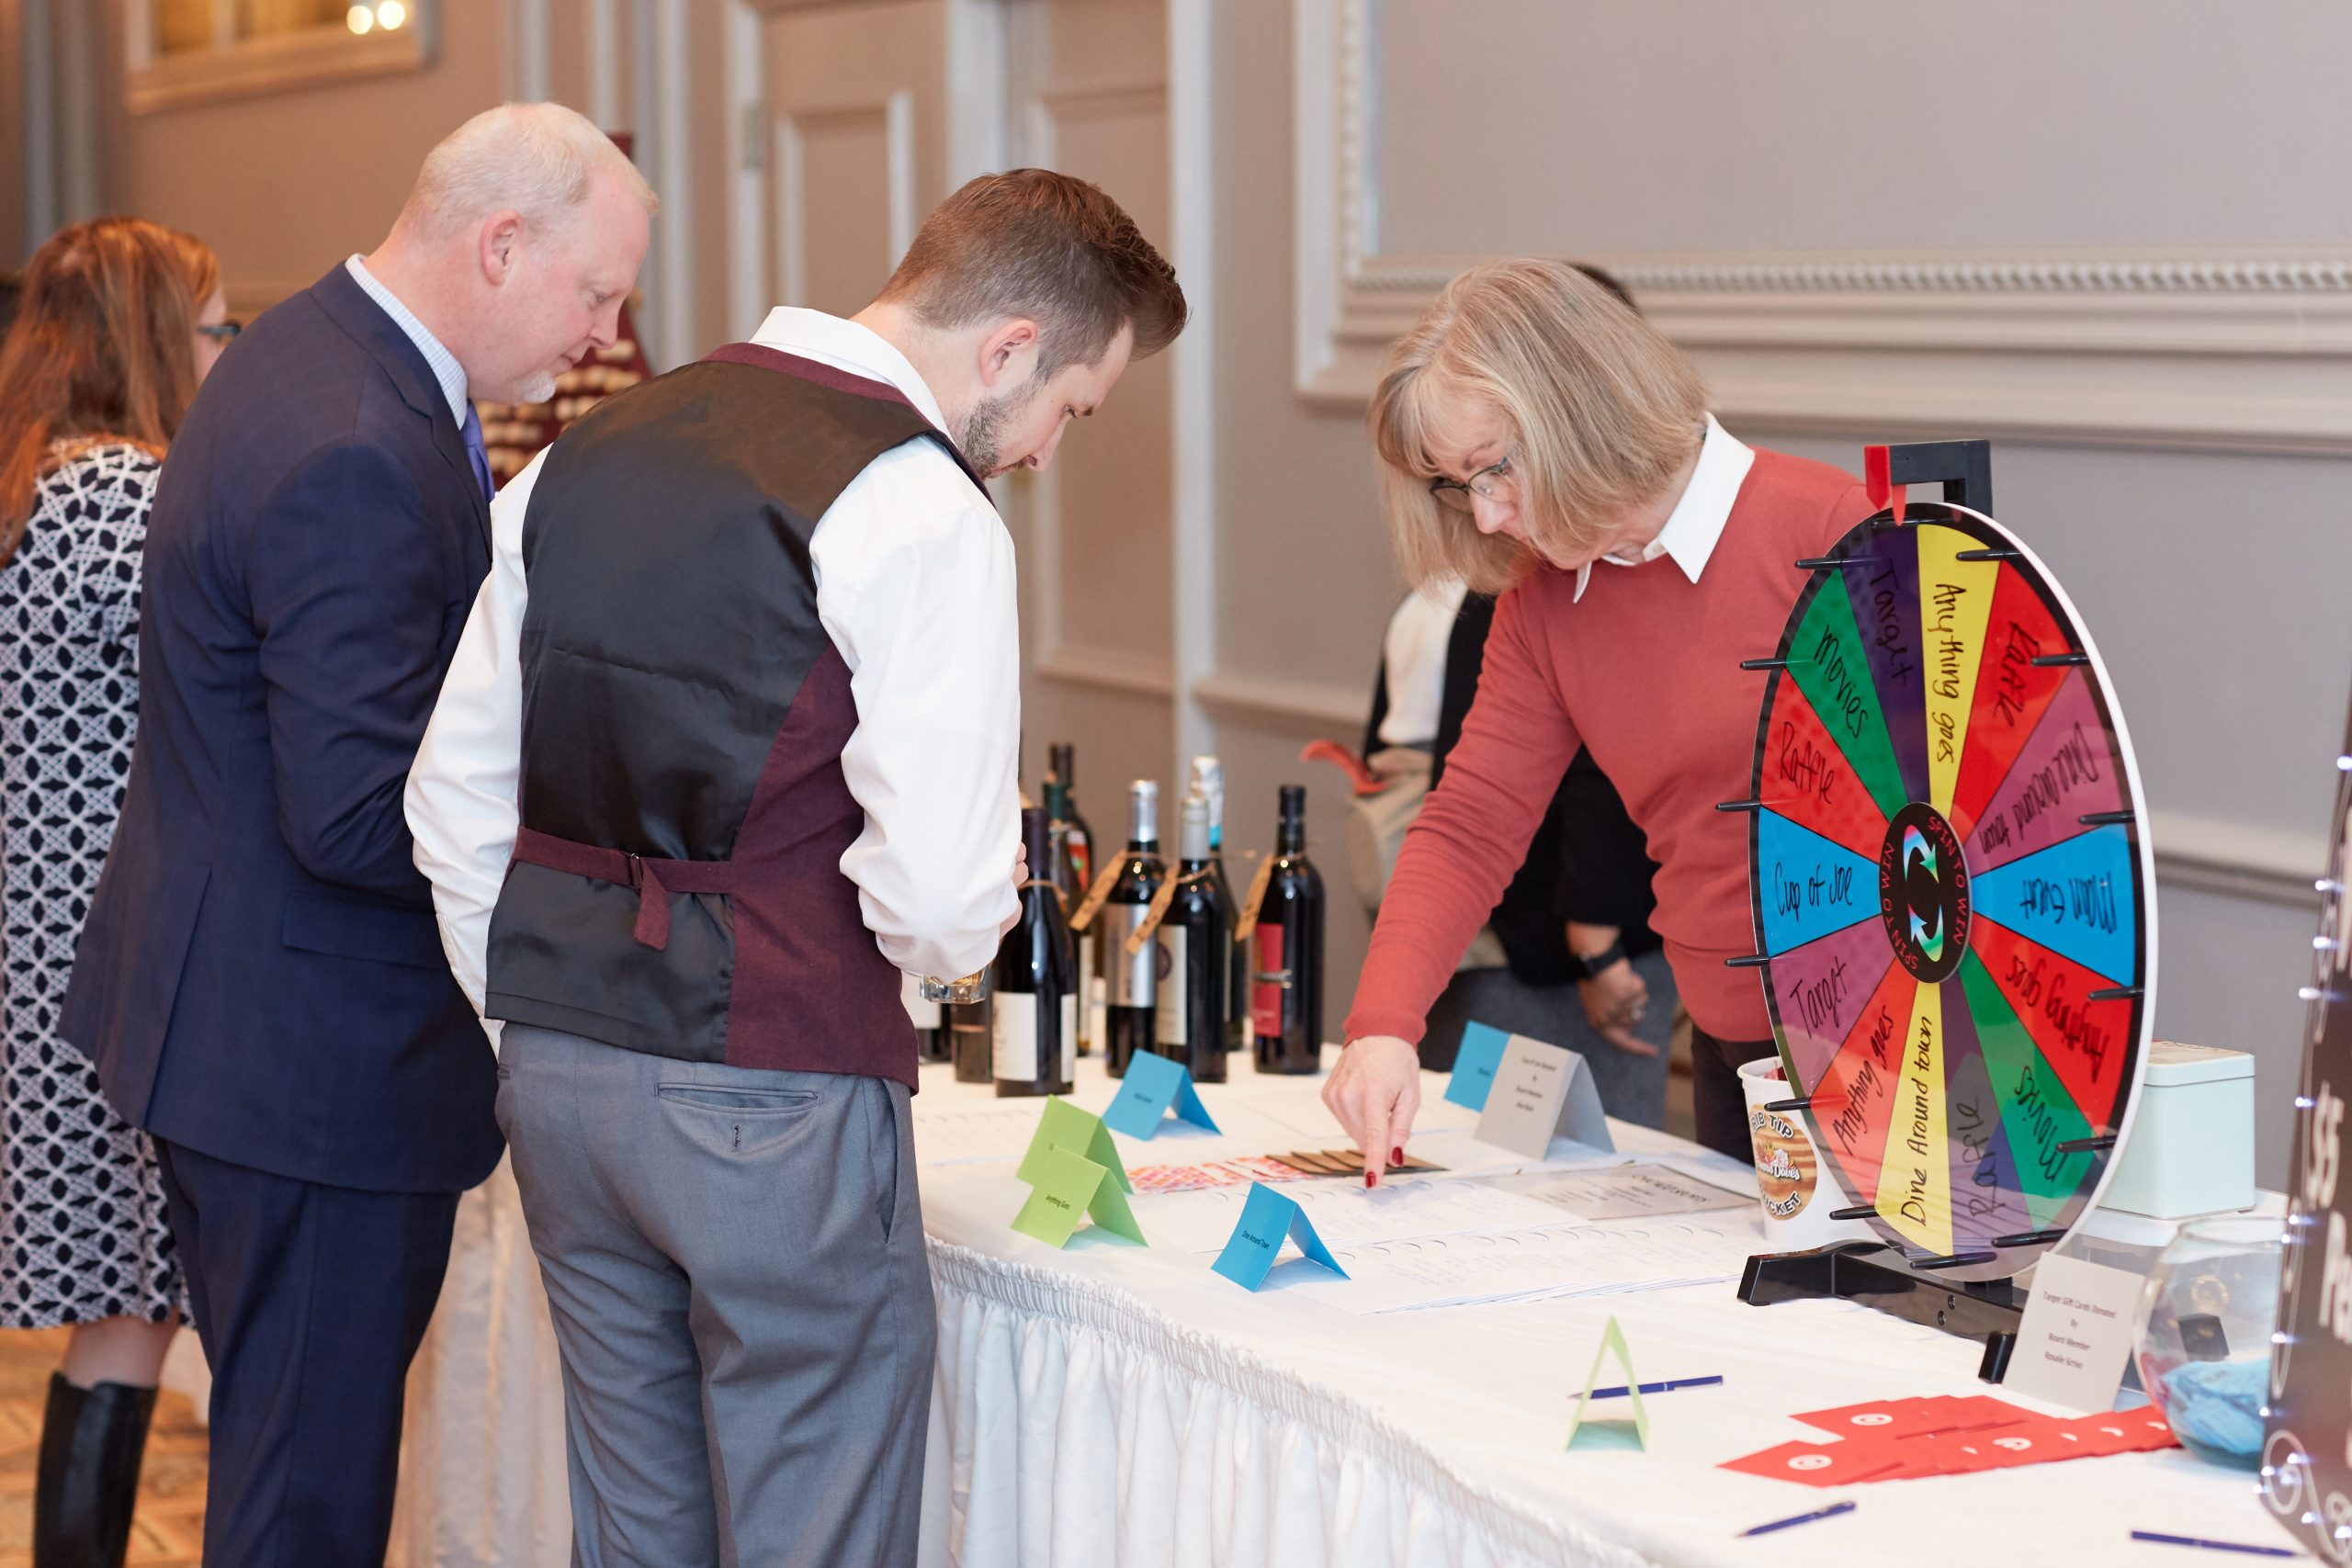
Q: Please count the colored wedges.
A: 14